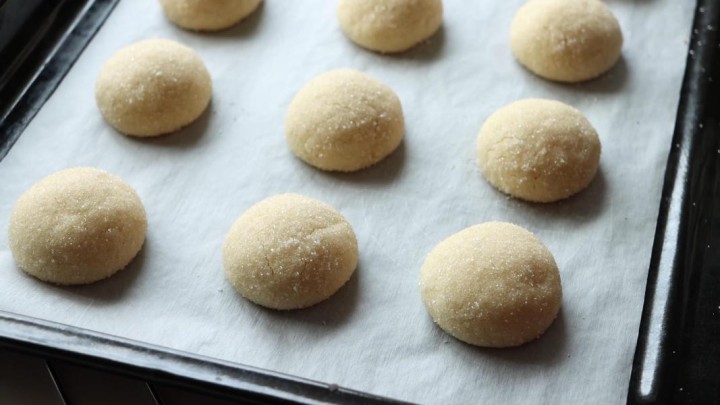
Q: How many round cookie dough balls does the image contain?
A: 9